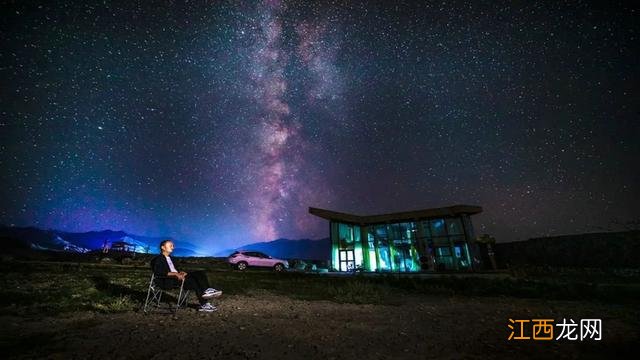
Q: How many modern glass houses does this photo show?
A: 1